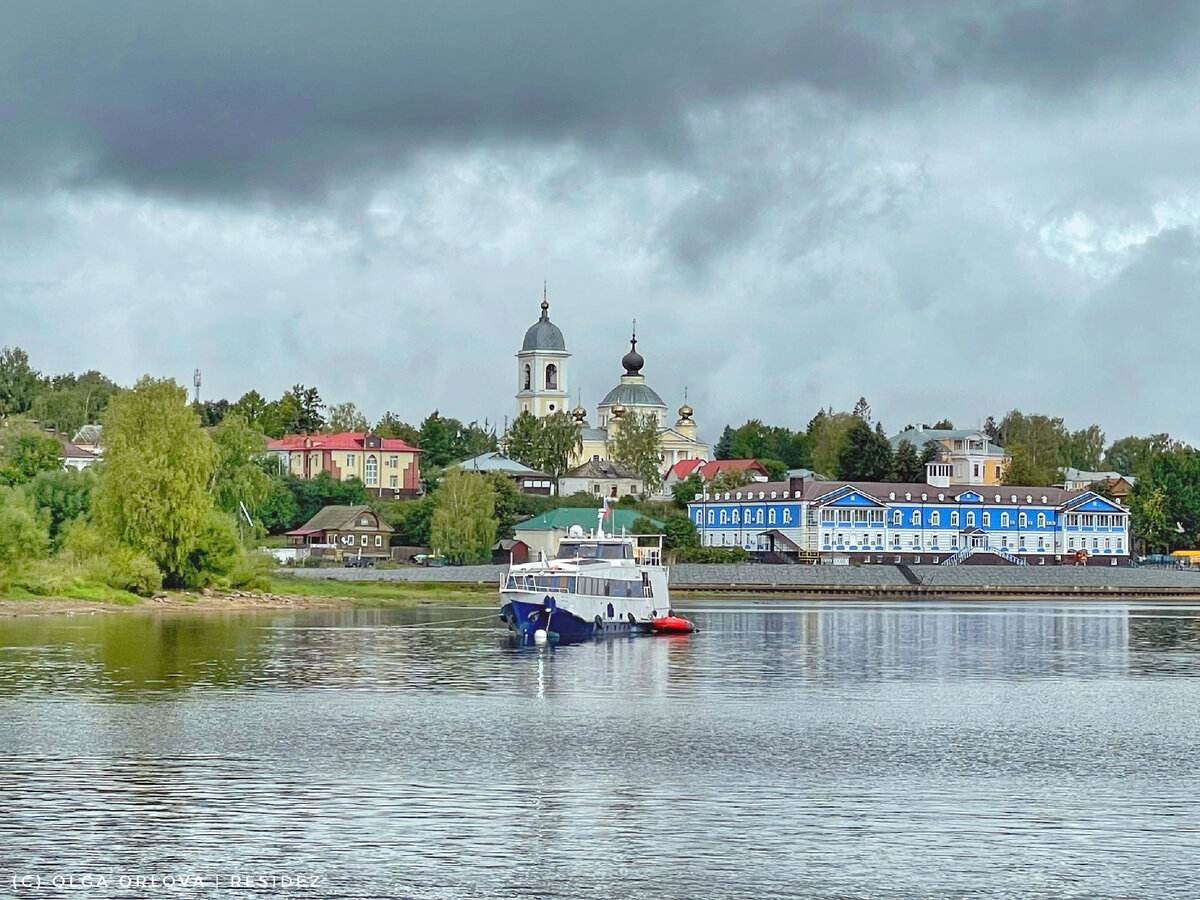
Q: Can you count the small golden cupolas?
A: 3